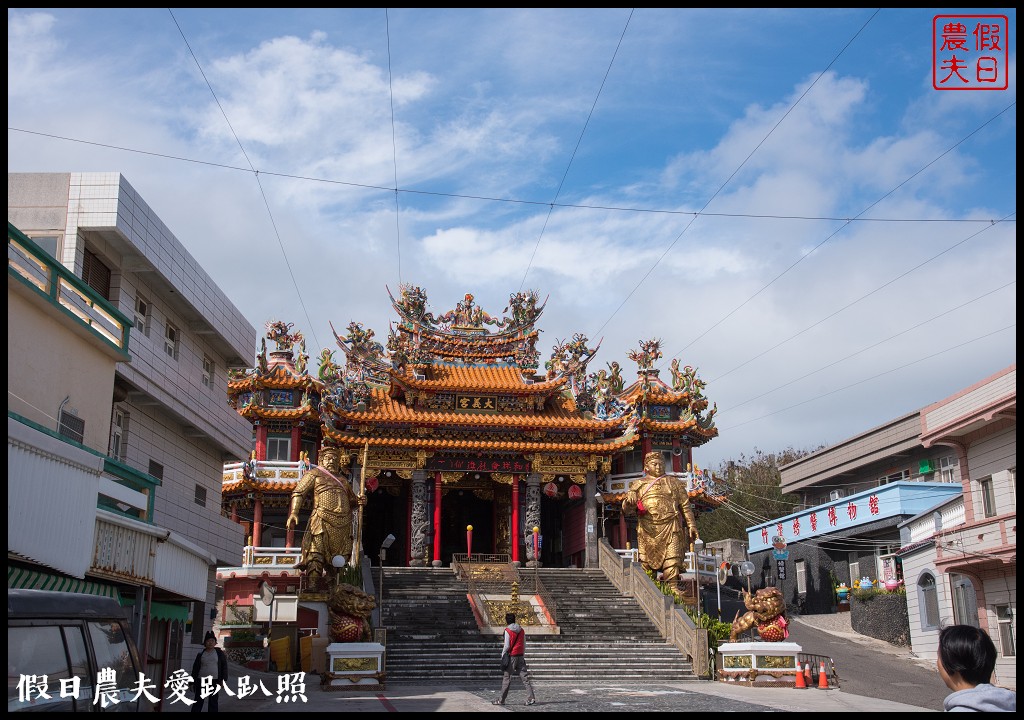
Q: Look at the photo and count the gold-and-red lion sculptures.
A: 2